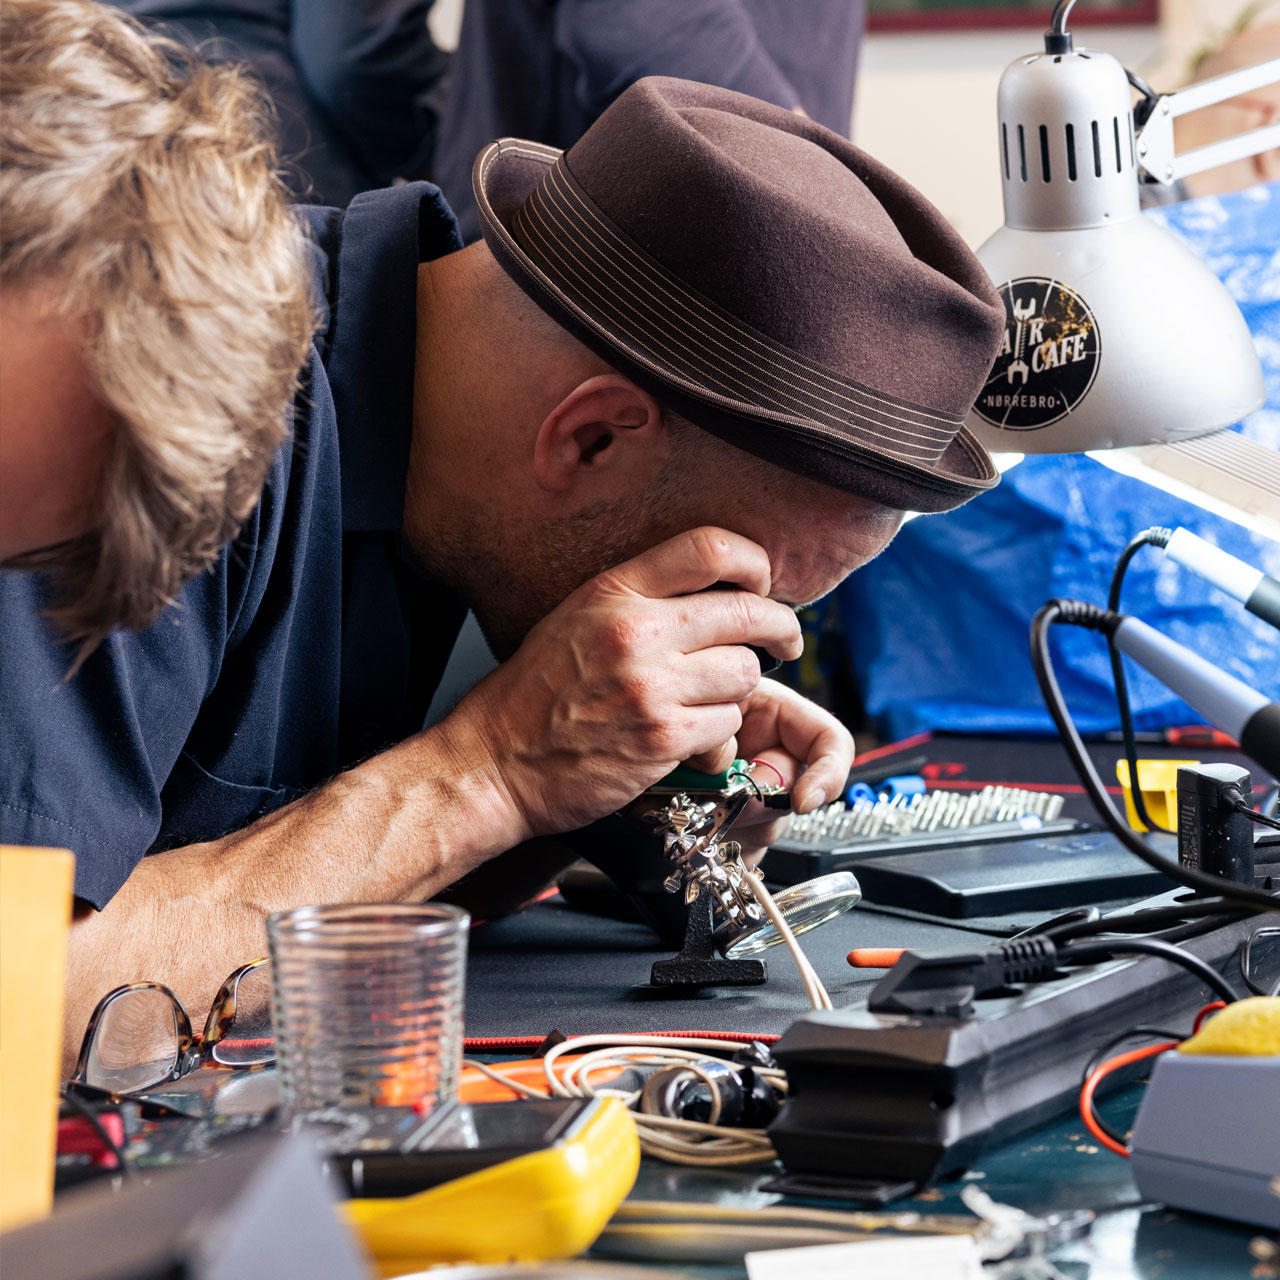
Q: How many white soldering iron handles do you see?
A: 1